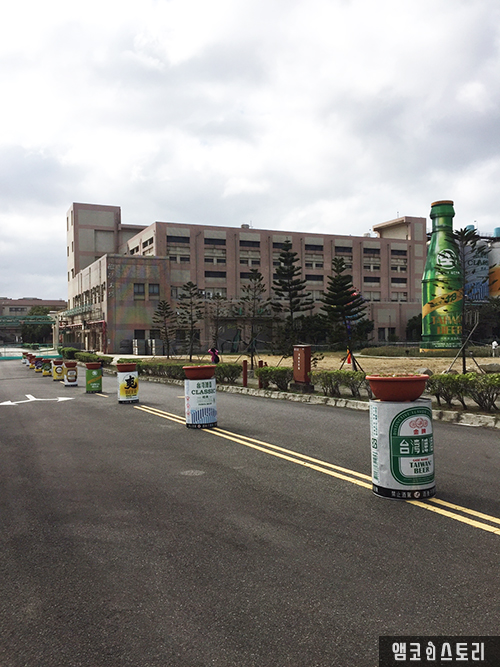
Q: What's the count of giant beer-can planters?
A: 11